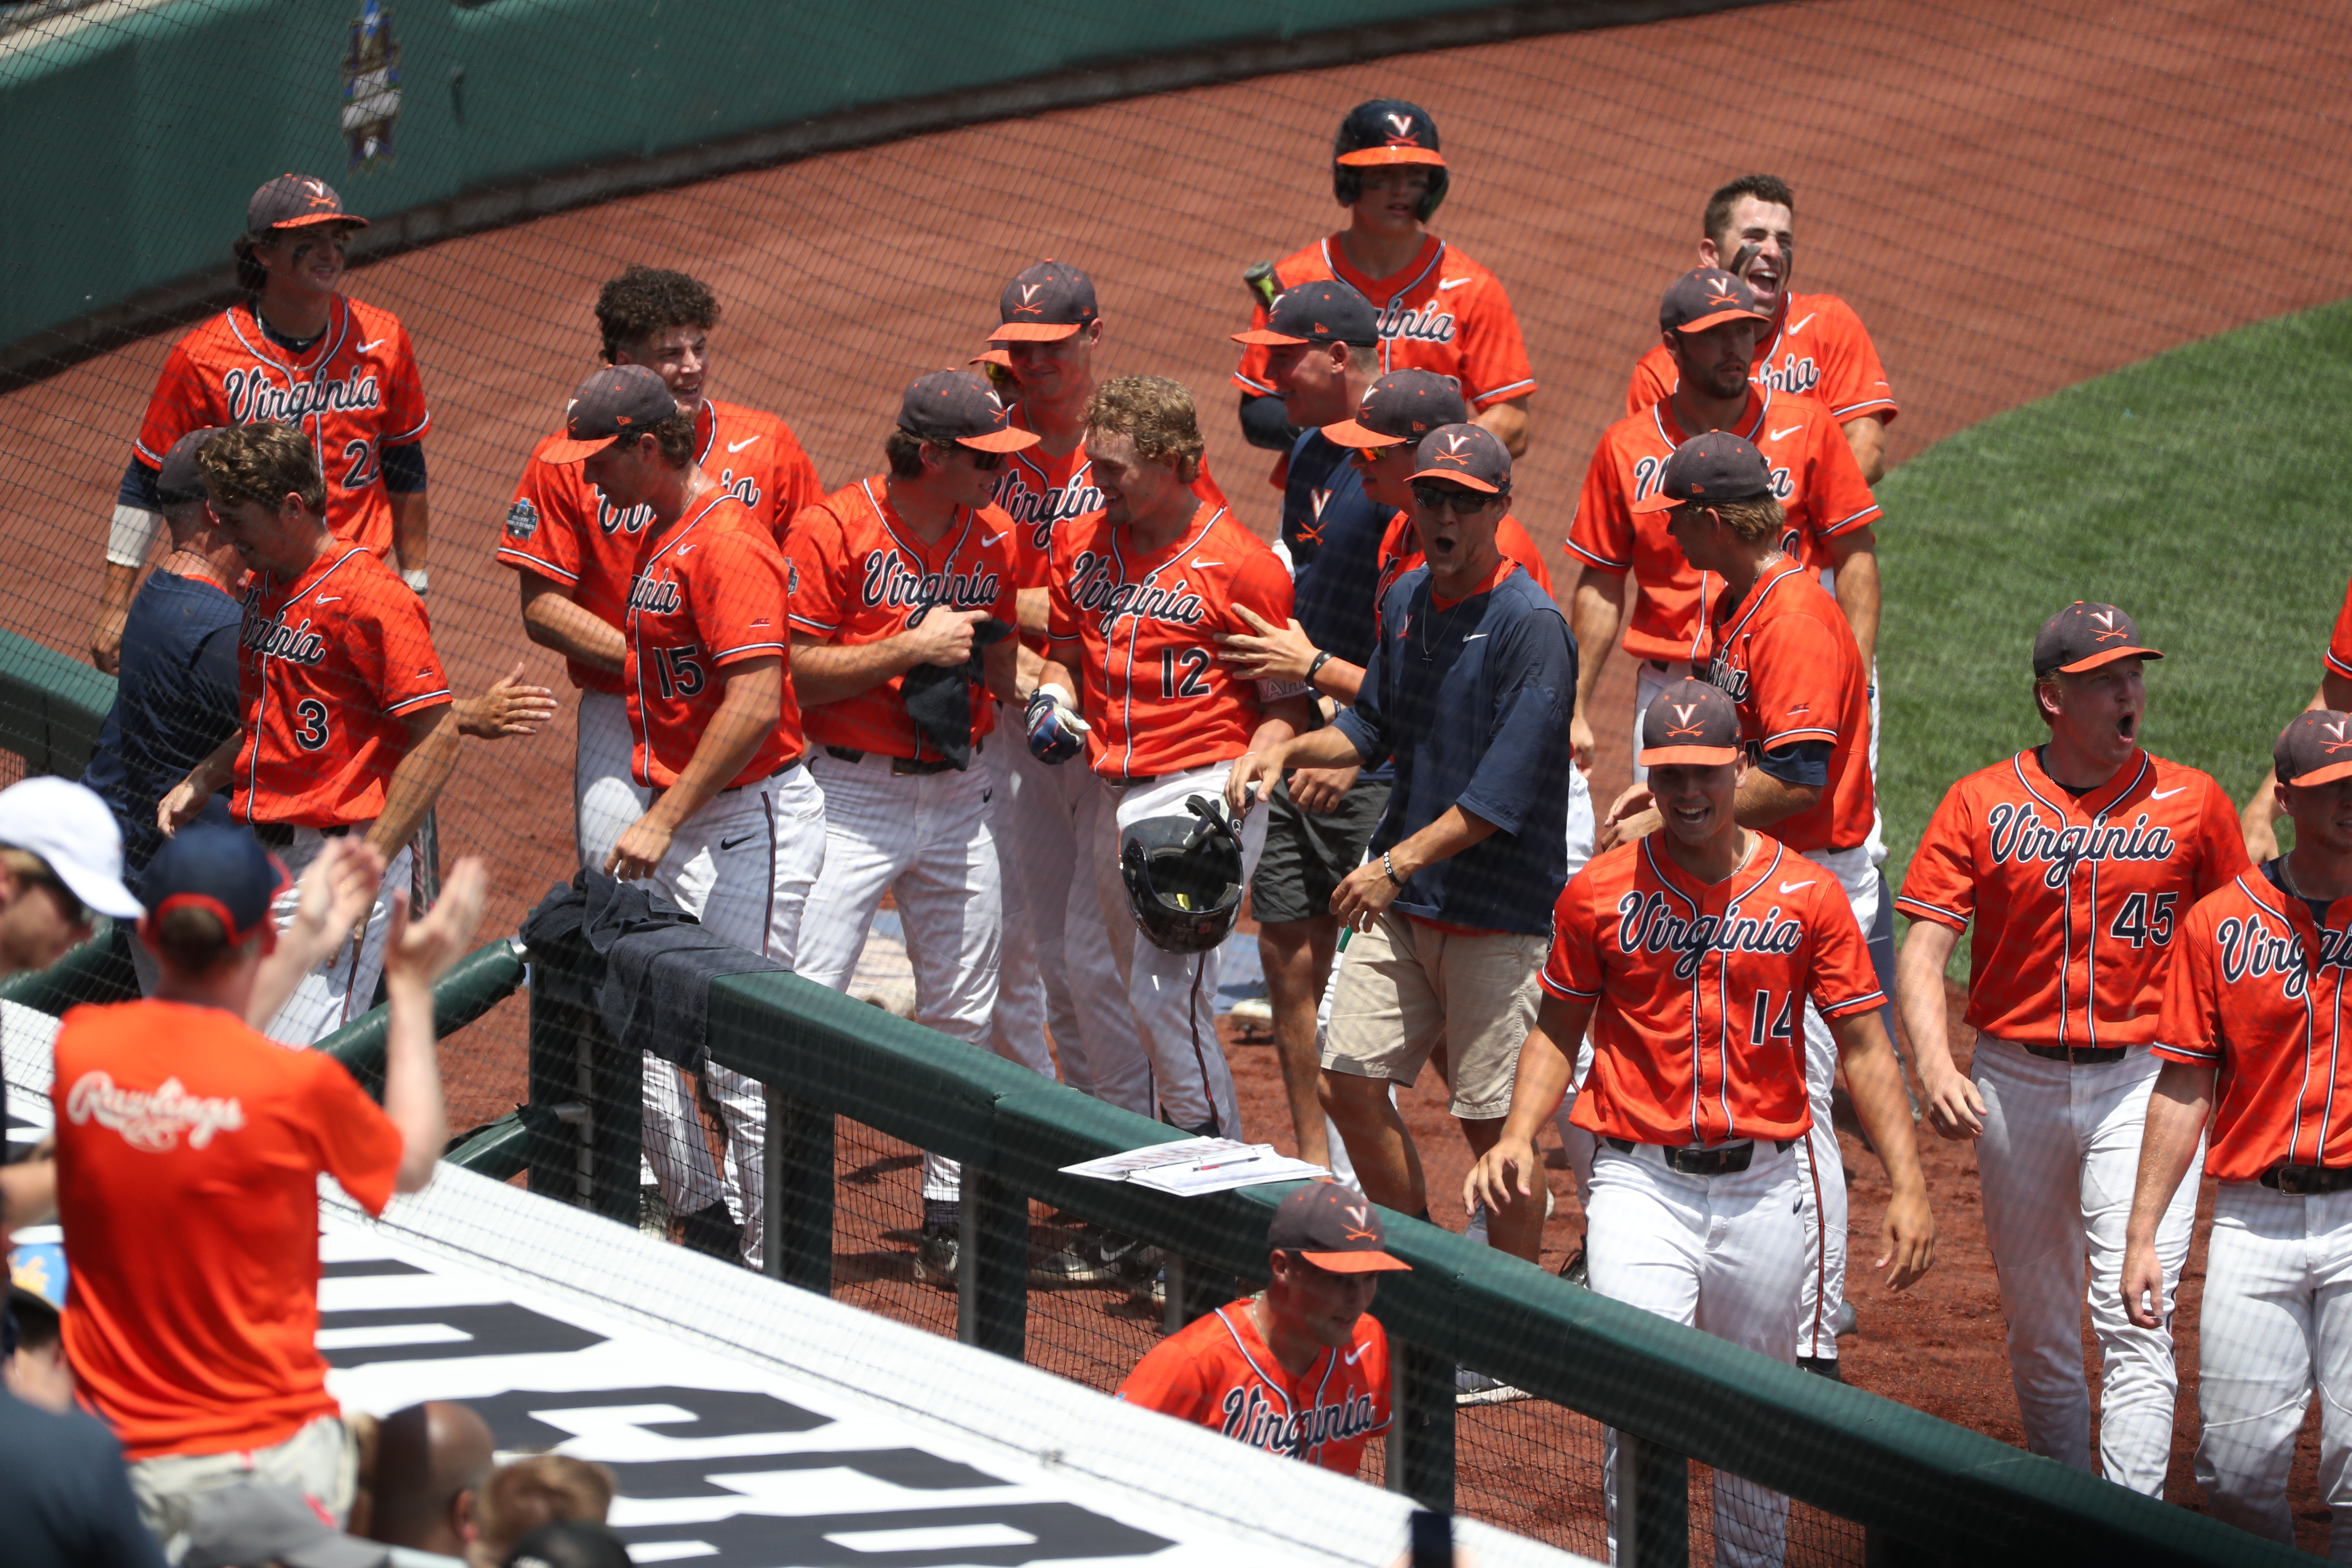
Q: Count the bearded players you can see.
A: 1